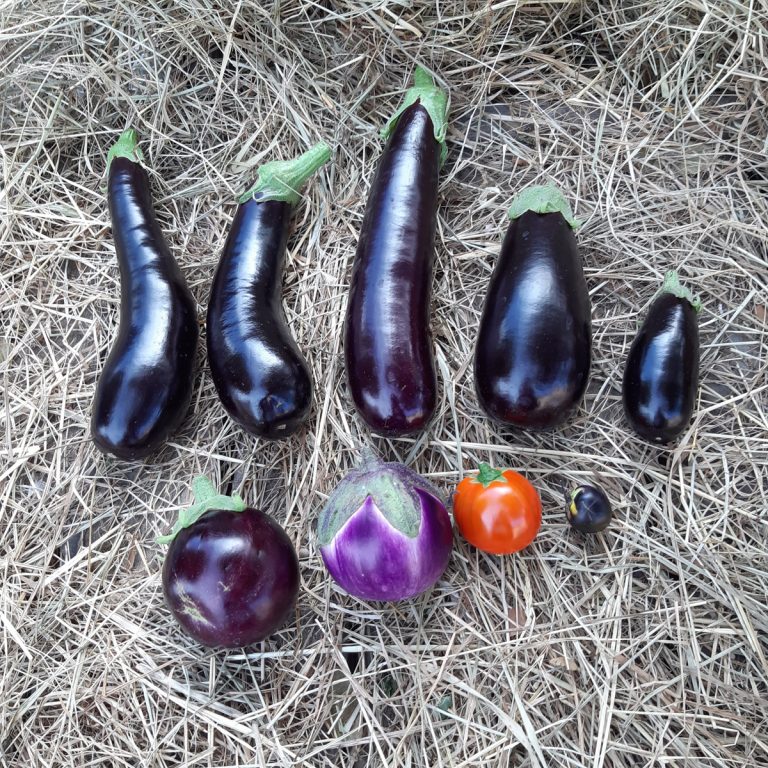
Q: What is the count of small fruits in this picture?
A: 2